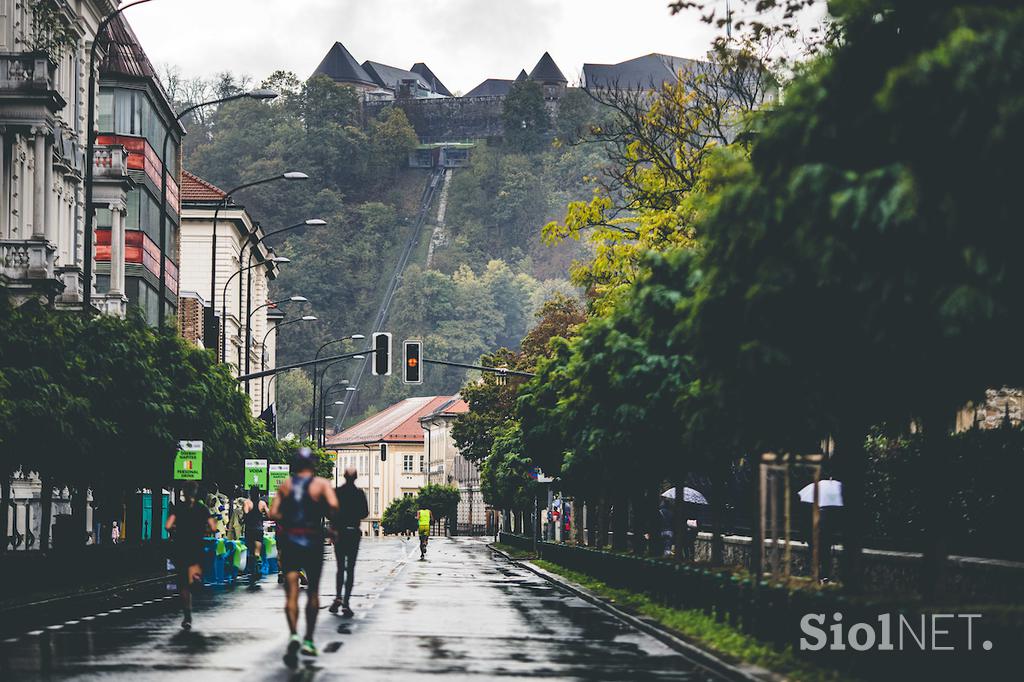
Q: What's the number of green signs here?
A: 3